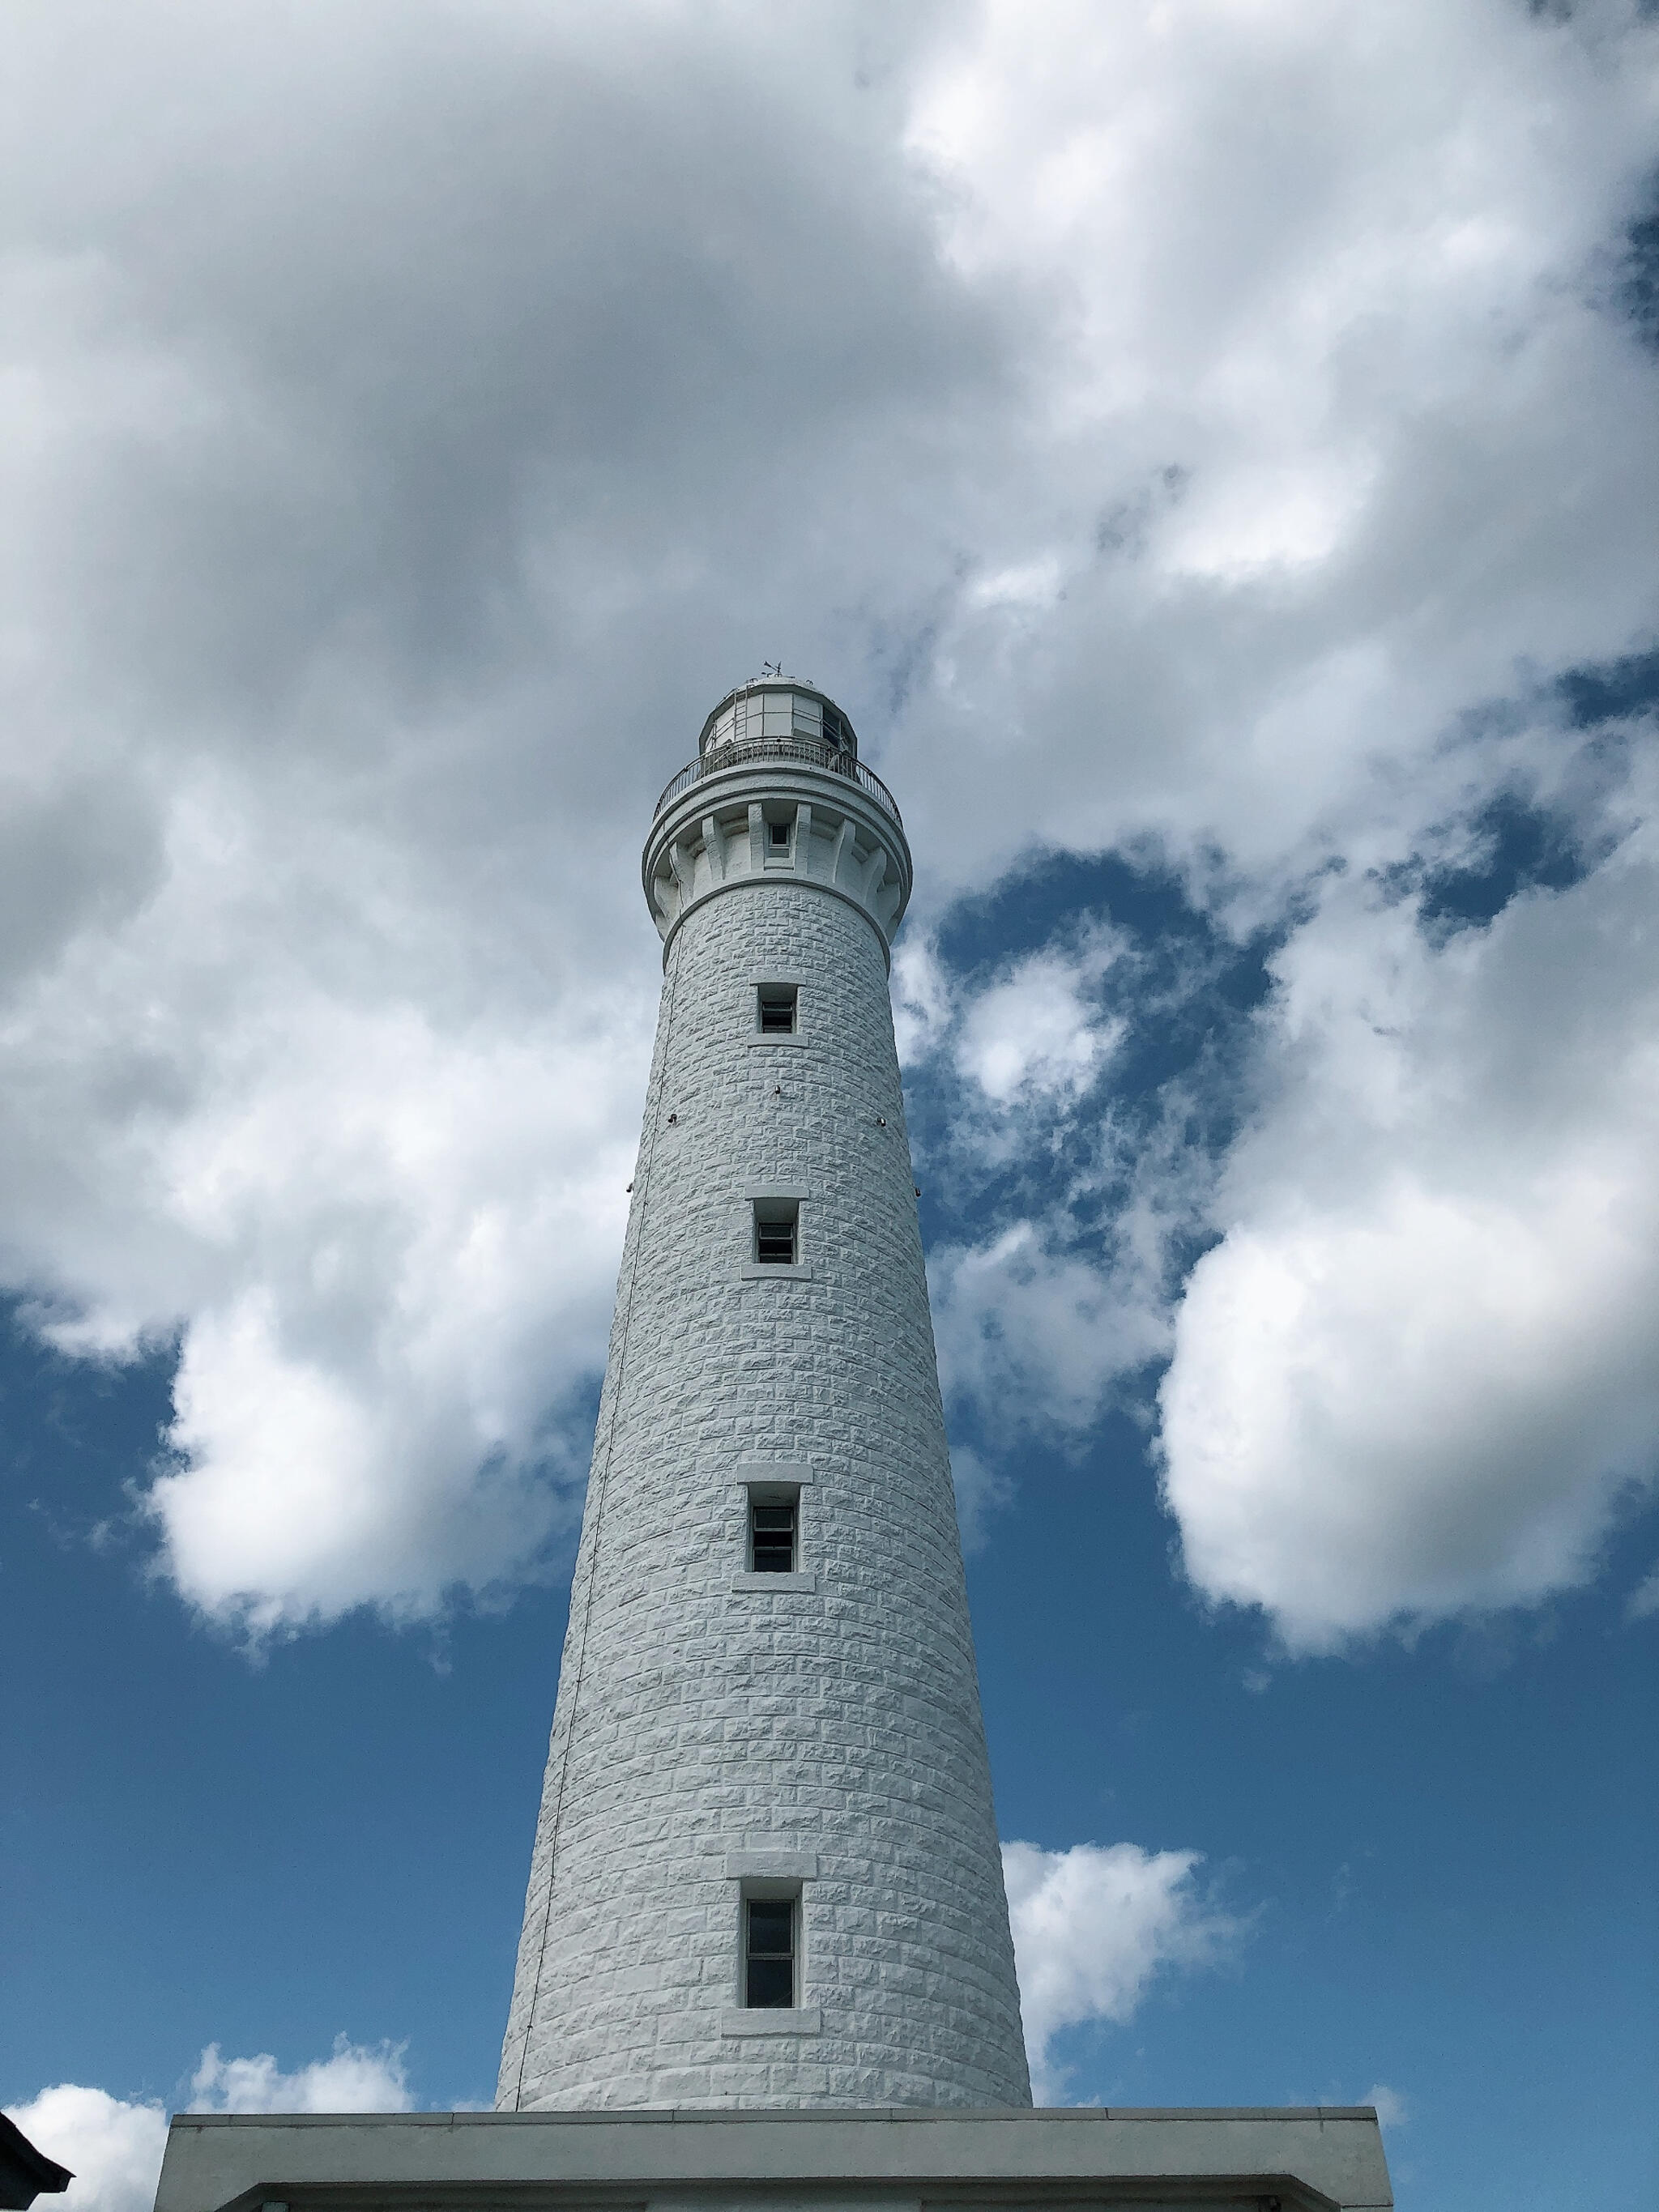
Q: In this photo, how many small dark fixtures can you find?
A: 5